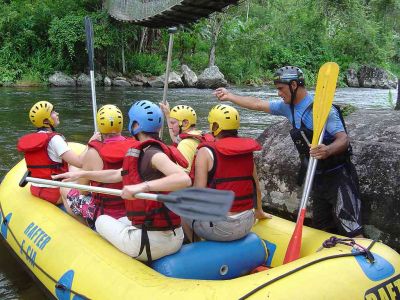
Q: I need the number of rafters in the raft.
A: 5